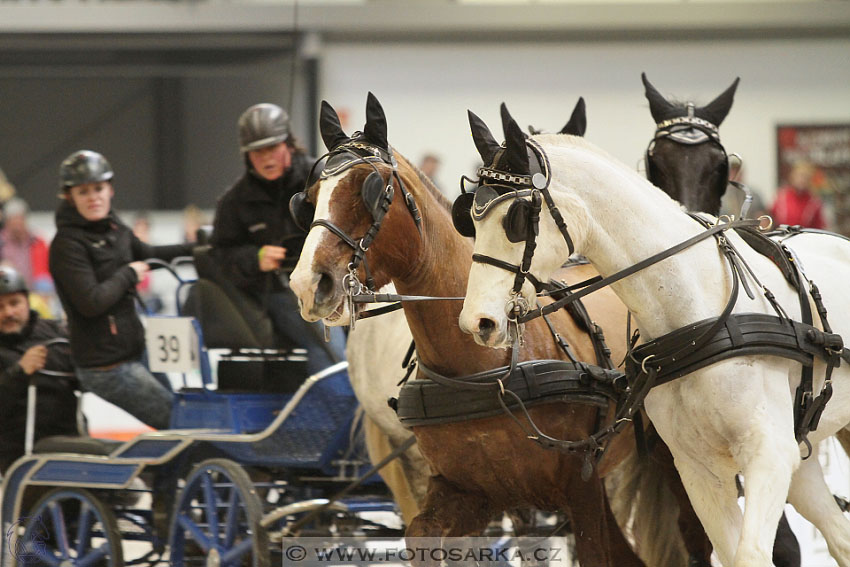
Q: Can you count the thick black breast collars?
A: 2